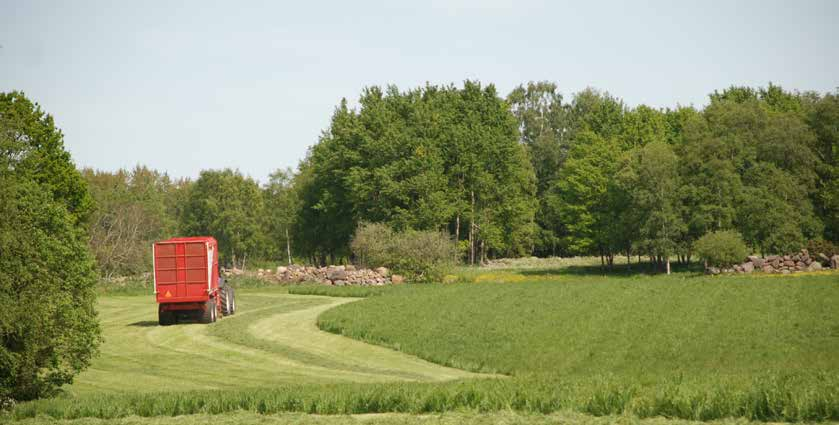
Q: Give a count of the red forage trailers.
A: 1